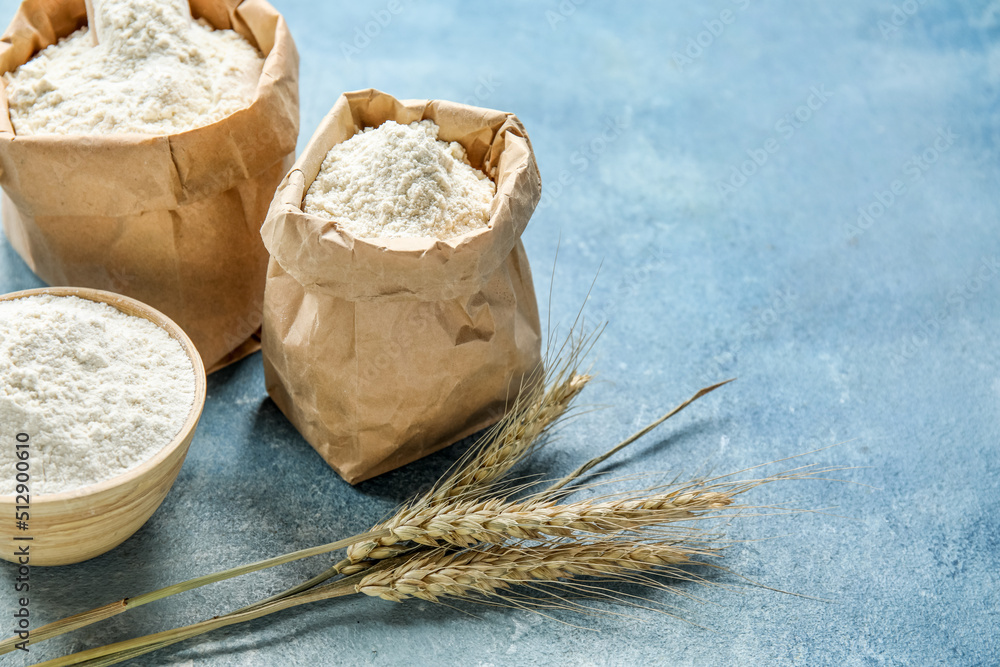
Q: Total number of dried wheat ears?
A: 3